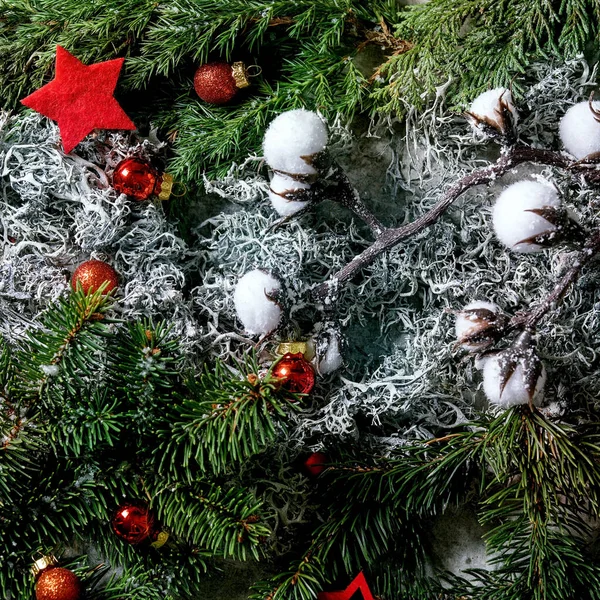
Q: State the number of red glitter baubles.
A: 3